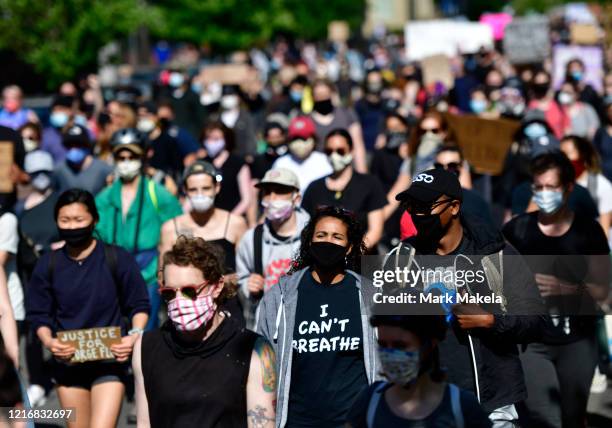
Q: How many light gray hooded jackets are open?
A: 1